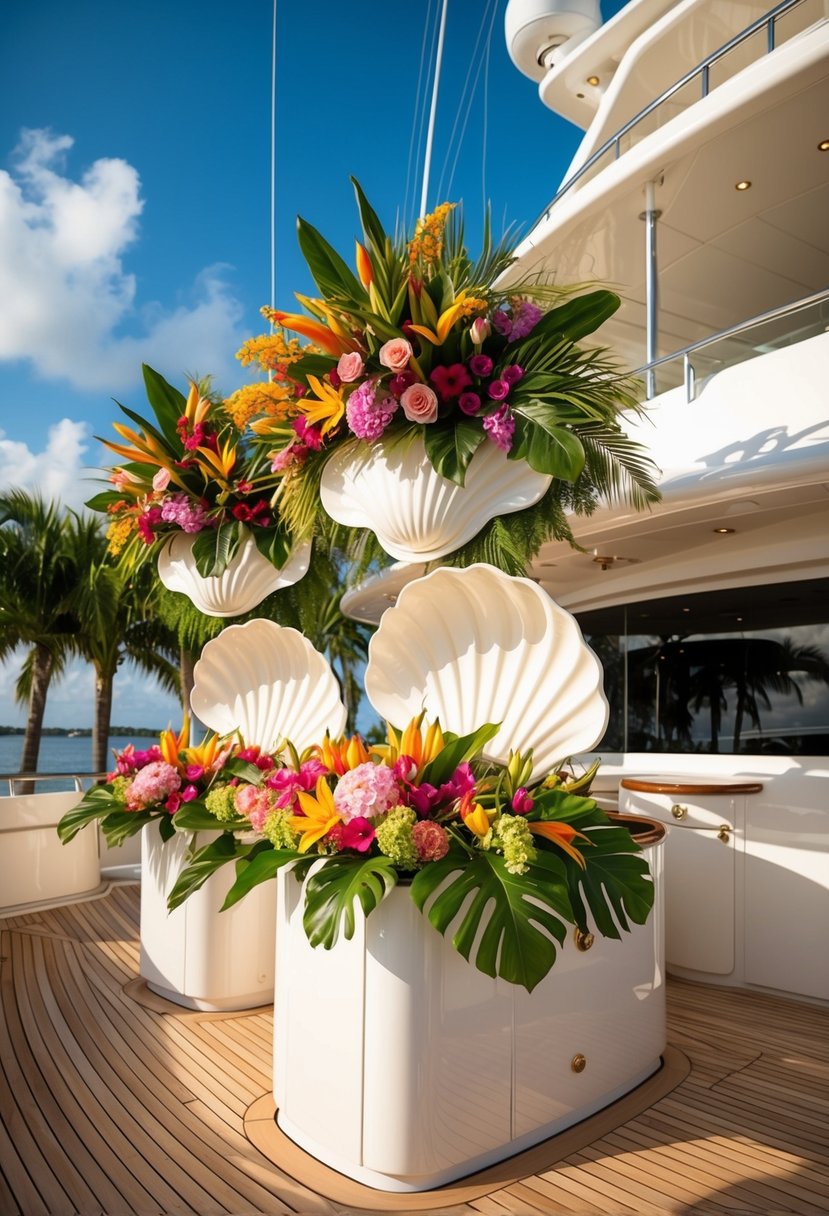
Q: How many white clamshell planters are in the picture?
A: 4